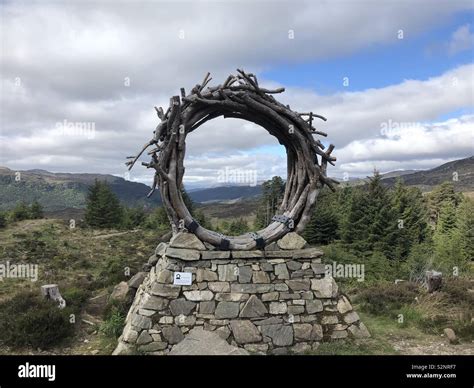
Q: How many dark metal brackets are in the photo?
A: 4